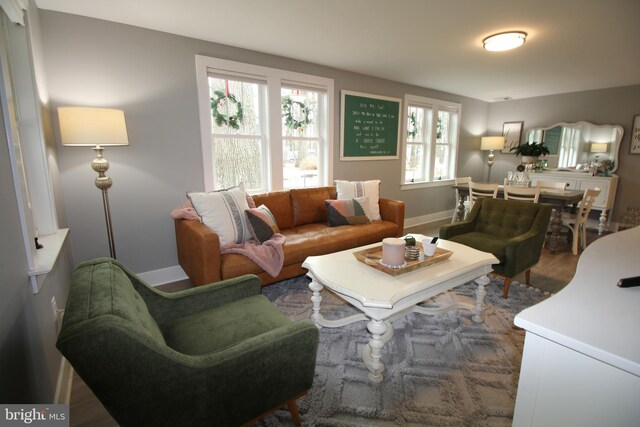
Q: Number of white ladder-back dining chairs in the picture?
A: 5